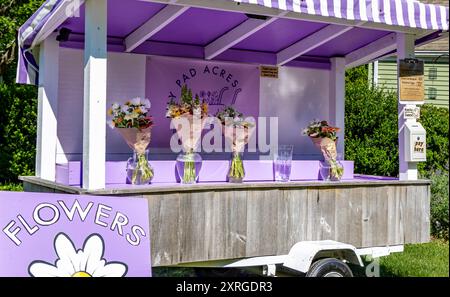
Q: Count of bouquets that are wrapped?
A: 4